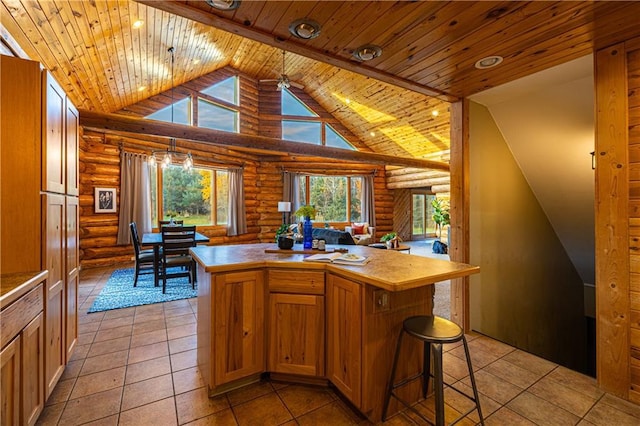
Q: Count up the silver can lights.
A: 3